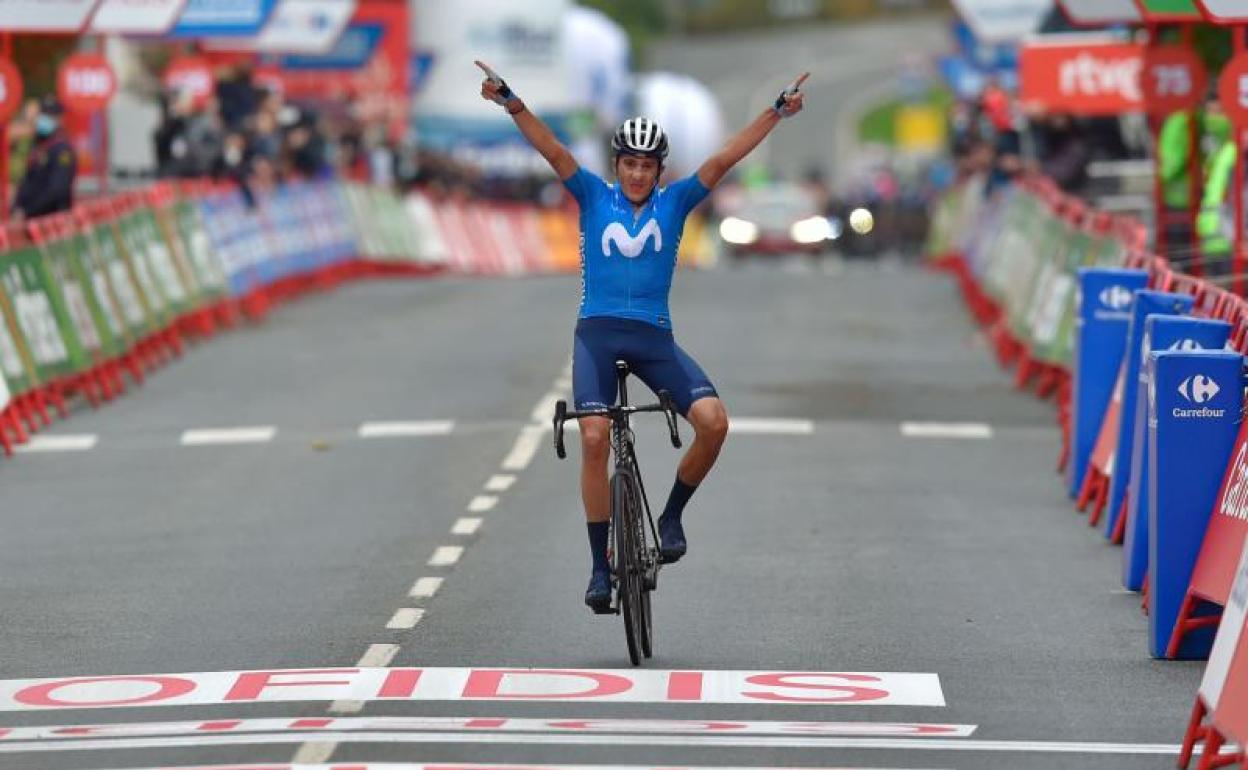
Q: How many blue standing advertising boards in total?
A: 4